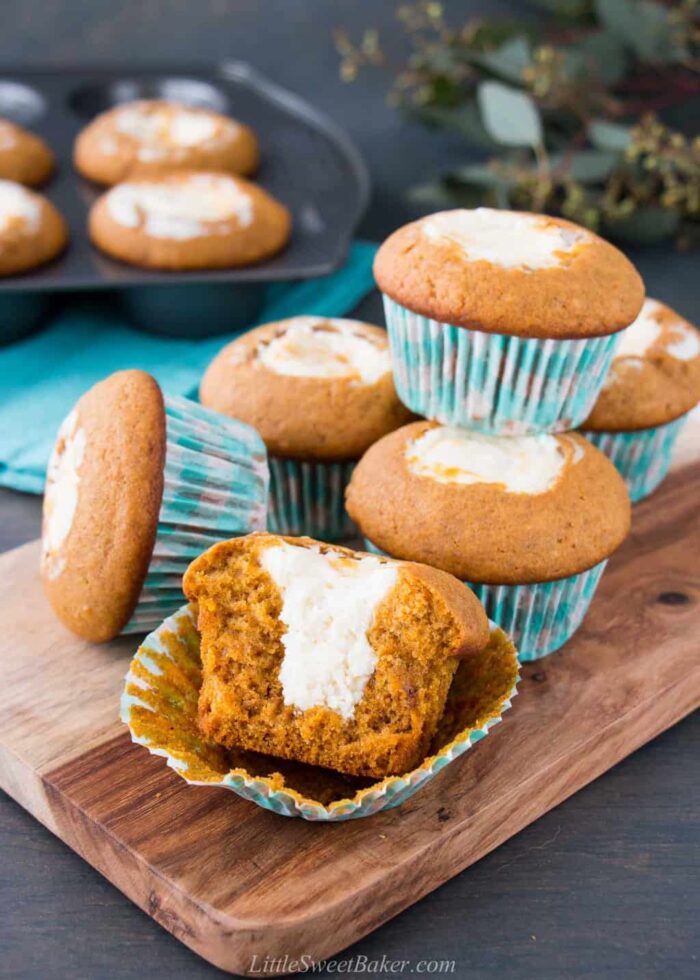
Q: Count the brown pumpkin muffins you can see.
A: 10